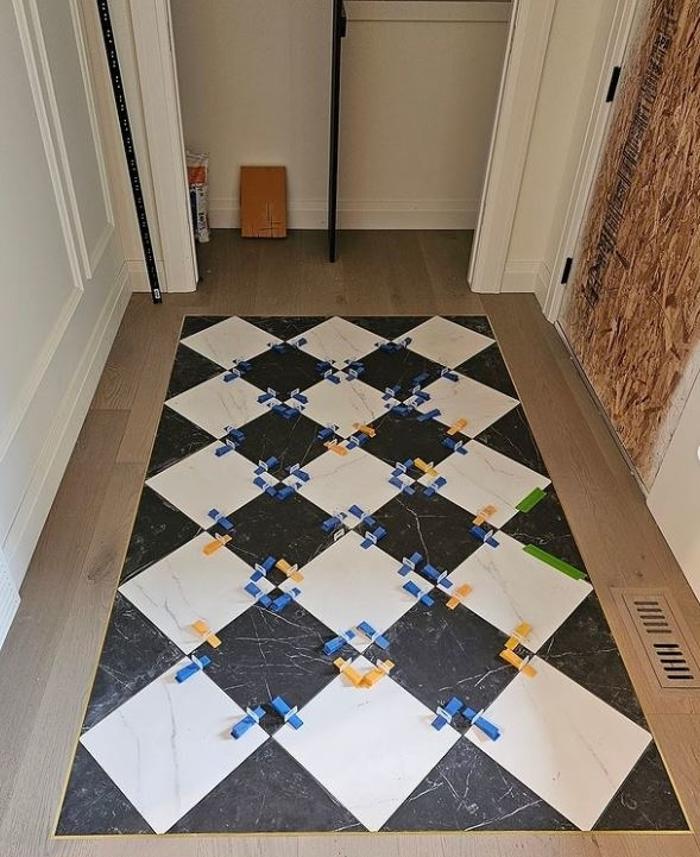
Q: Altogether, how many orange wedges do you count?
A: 13